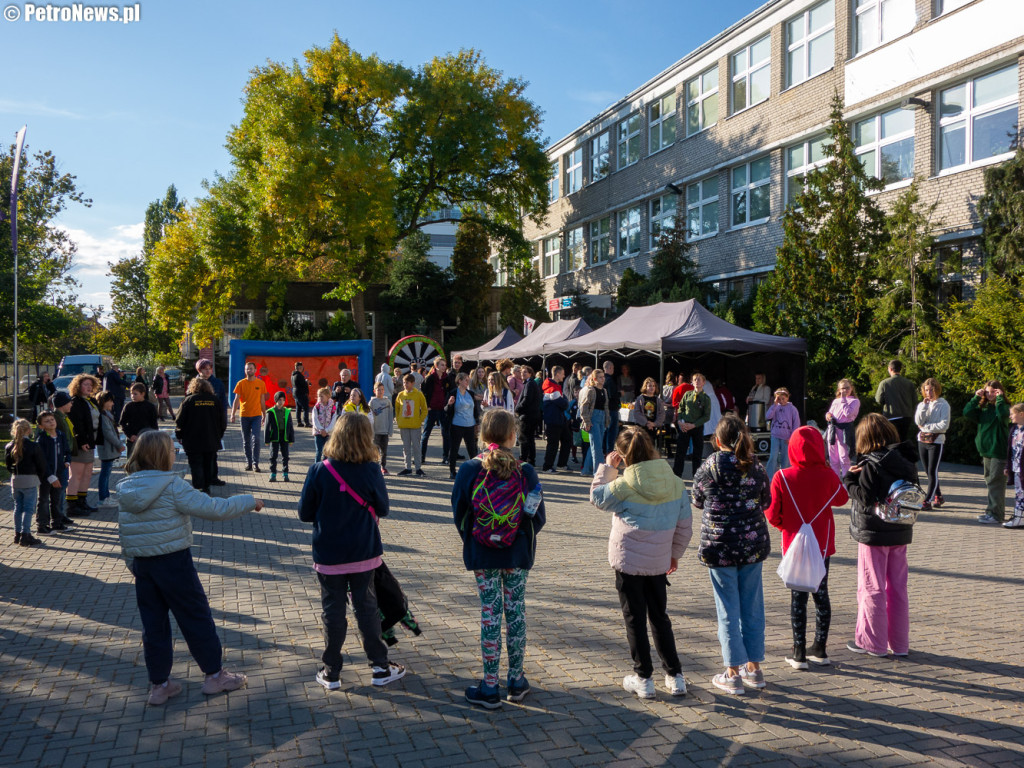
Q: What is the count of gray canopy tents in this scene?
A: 3